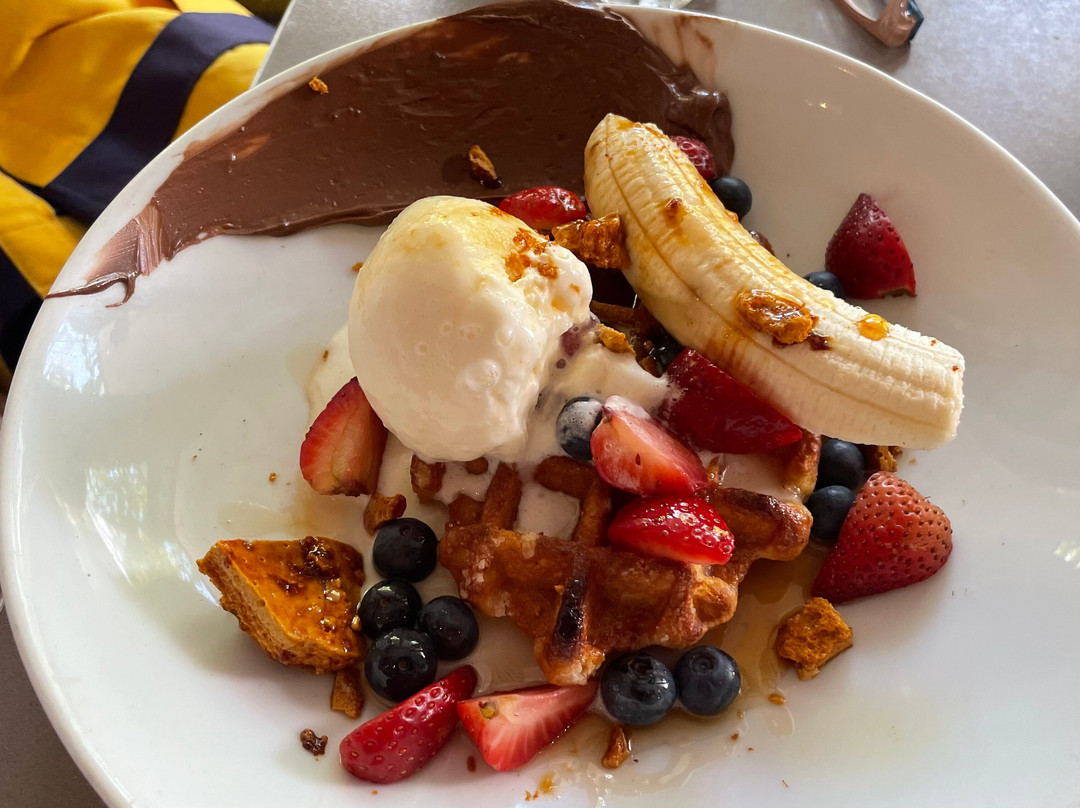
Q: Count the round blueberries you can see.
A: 11